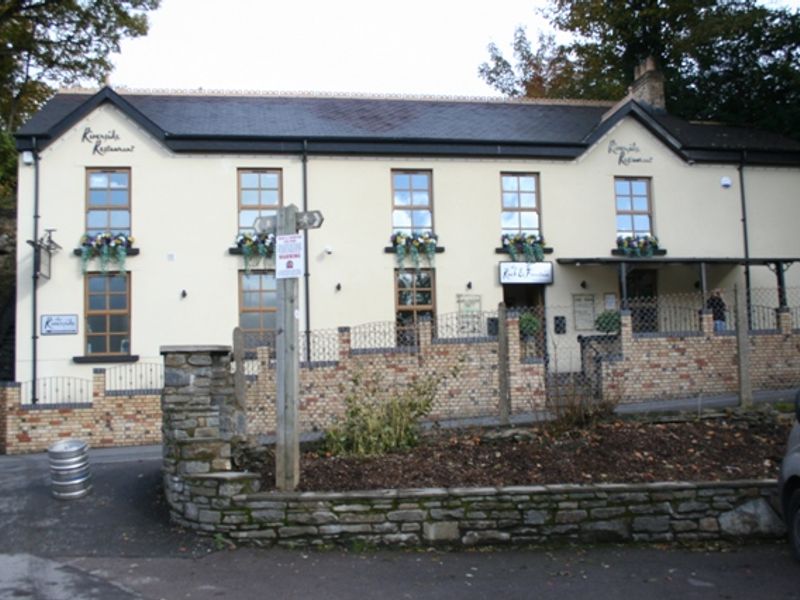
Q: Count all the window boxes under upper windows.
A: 5